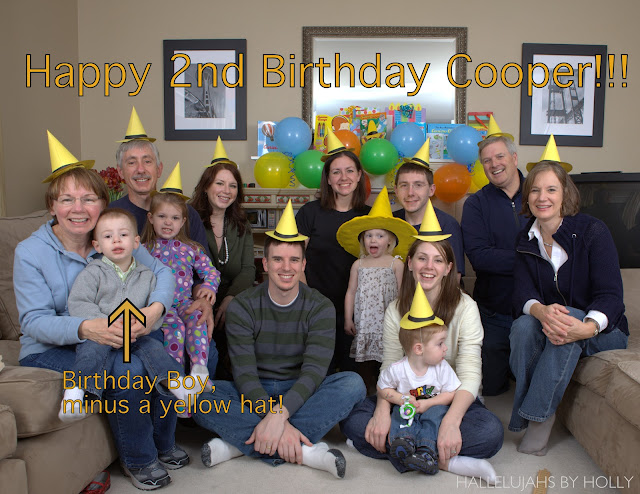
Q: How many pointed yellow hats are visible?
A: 12